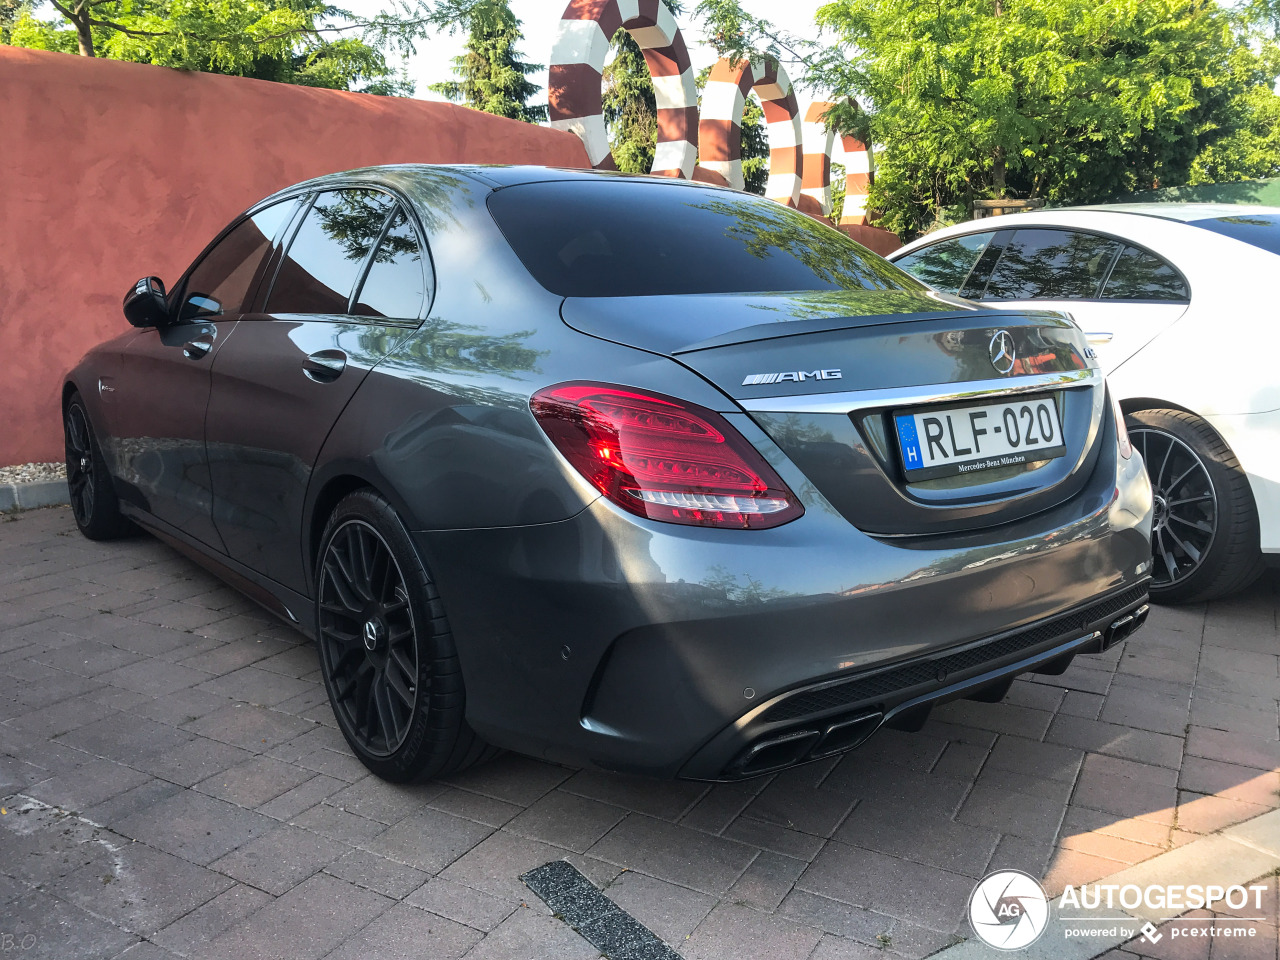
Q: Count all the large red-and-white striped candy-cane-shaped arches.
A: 3